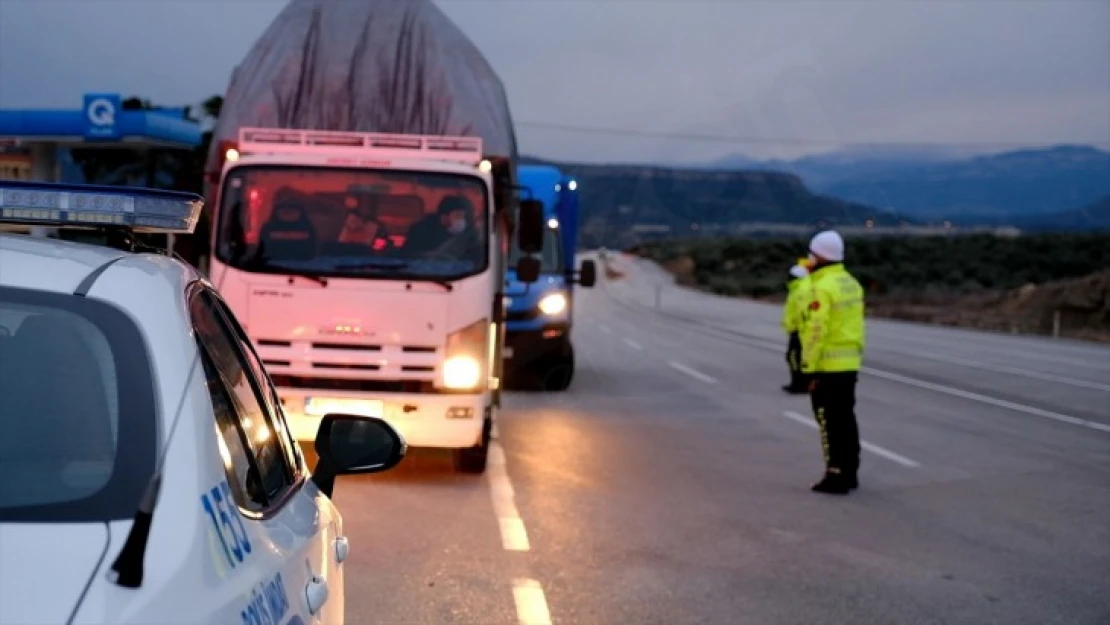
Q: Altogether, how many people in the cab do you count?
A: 1